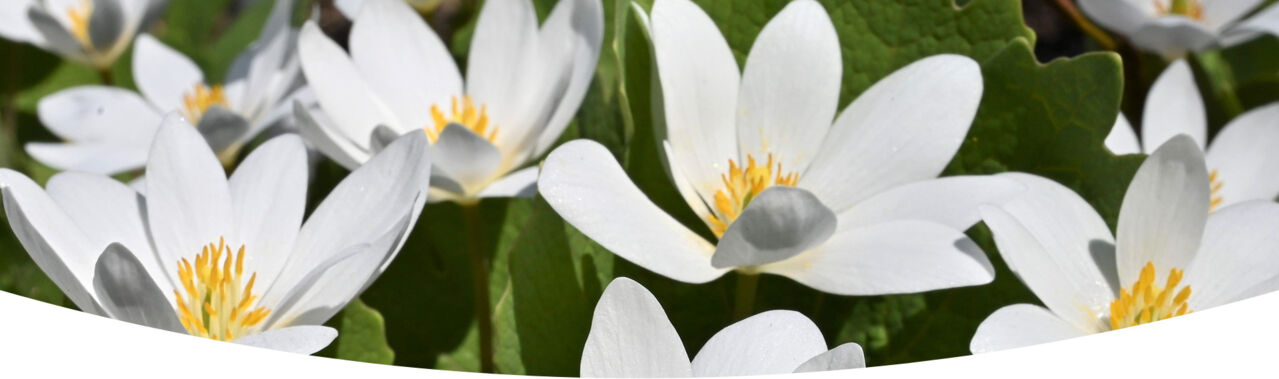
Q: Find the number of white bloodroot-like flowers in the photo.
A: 9